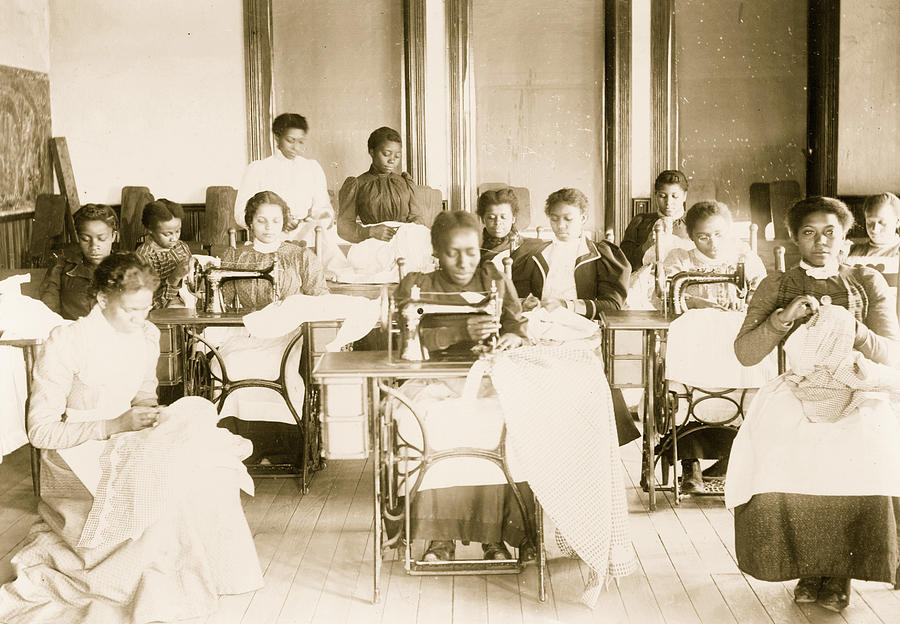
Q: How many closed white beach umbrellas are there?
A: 0